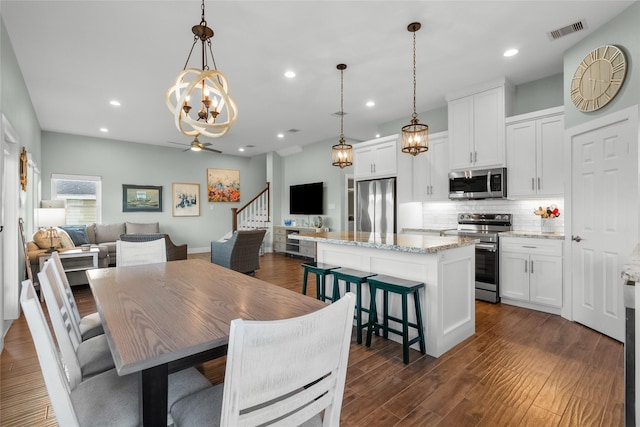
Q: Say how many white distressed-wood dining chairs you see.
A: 5